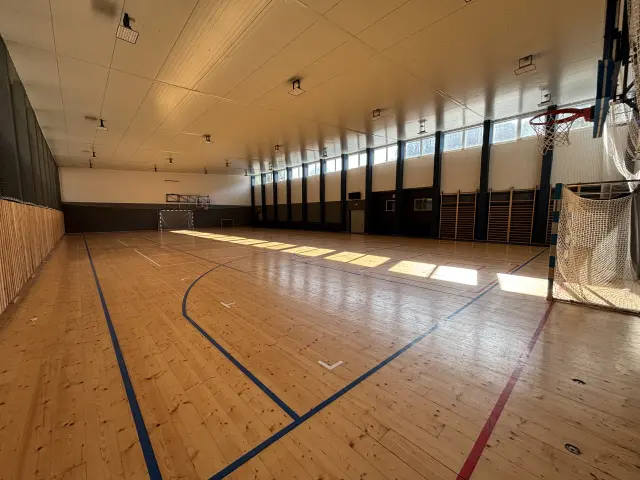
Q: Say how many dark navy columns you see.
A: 12